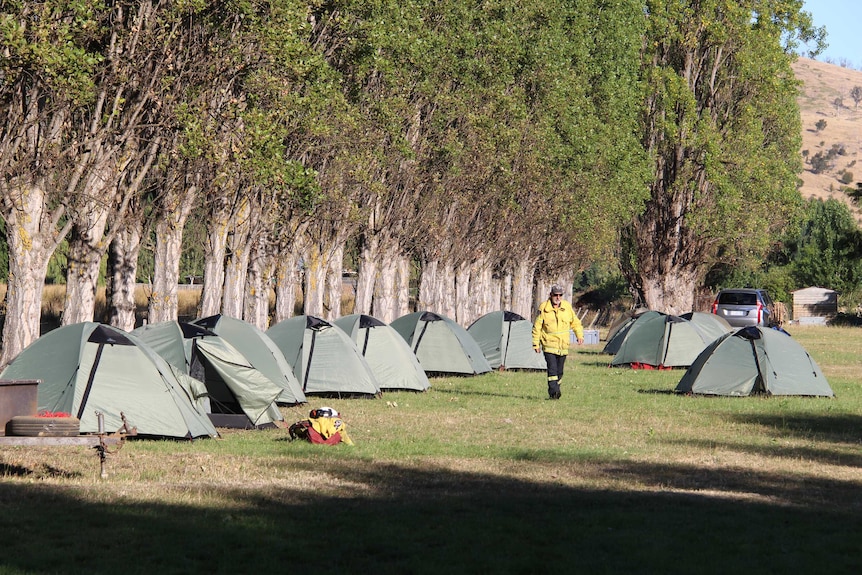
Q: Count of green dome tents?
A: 11